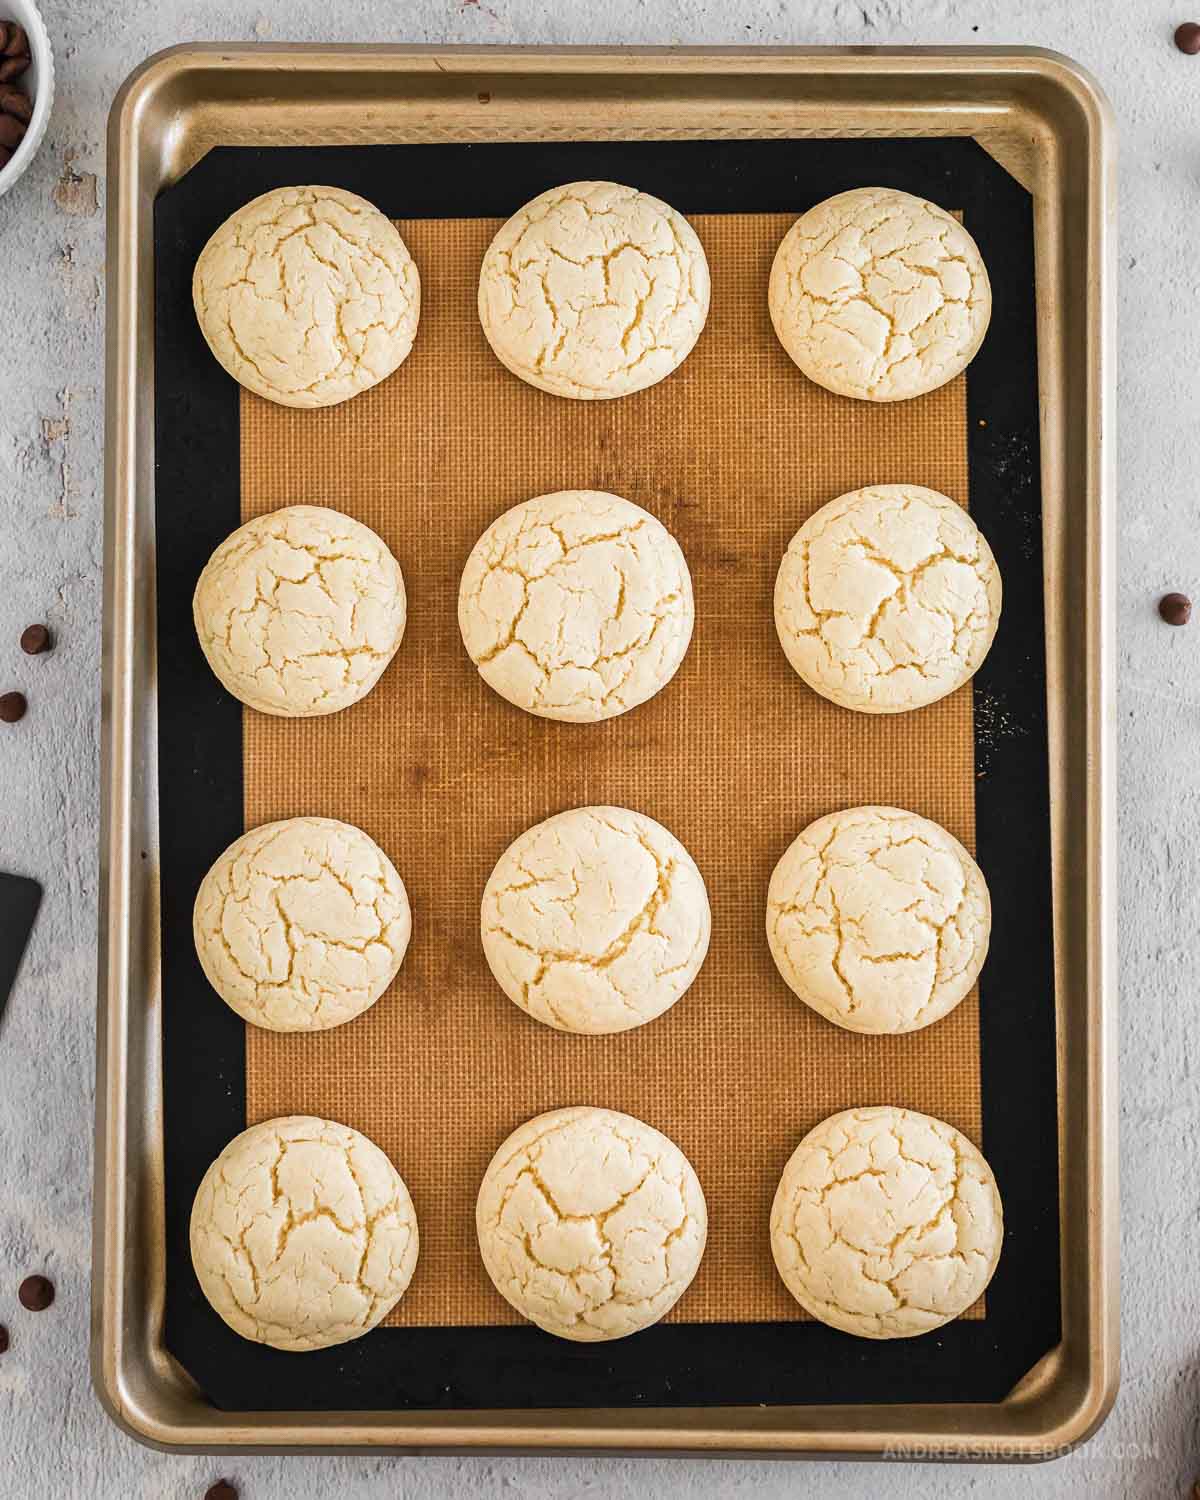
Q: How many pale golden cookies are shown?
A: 12